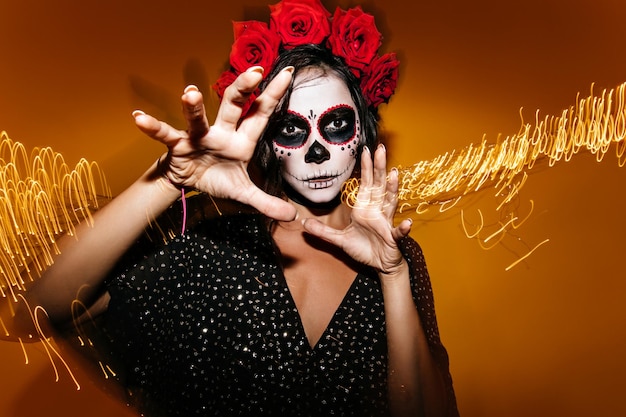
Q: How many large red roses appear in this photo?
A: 5